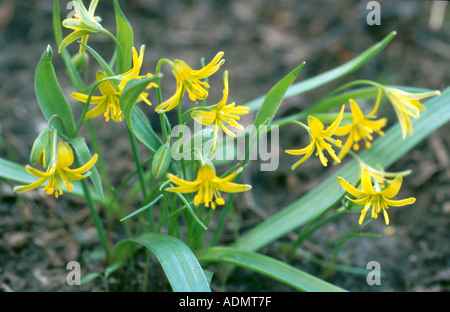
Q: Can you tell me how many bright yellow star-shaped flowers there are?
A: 11